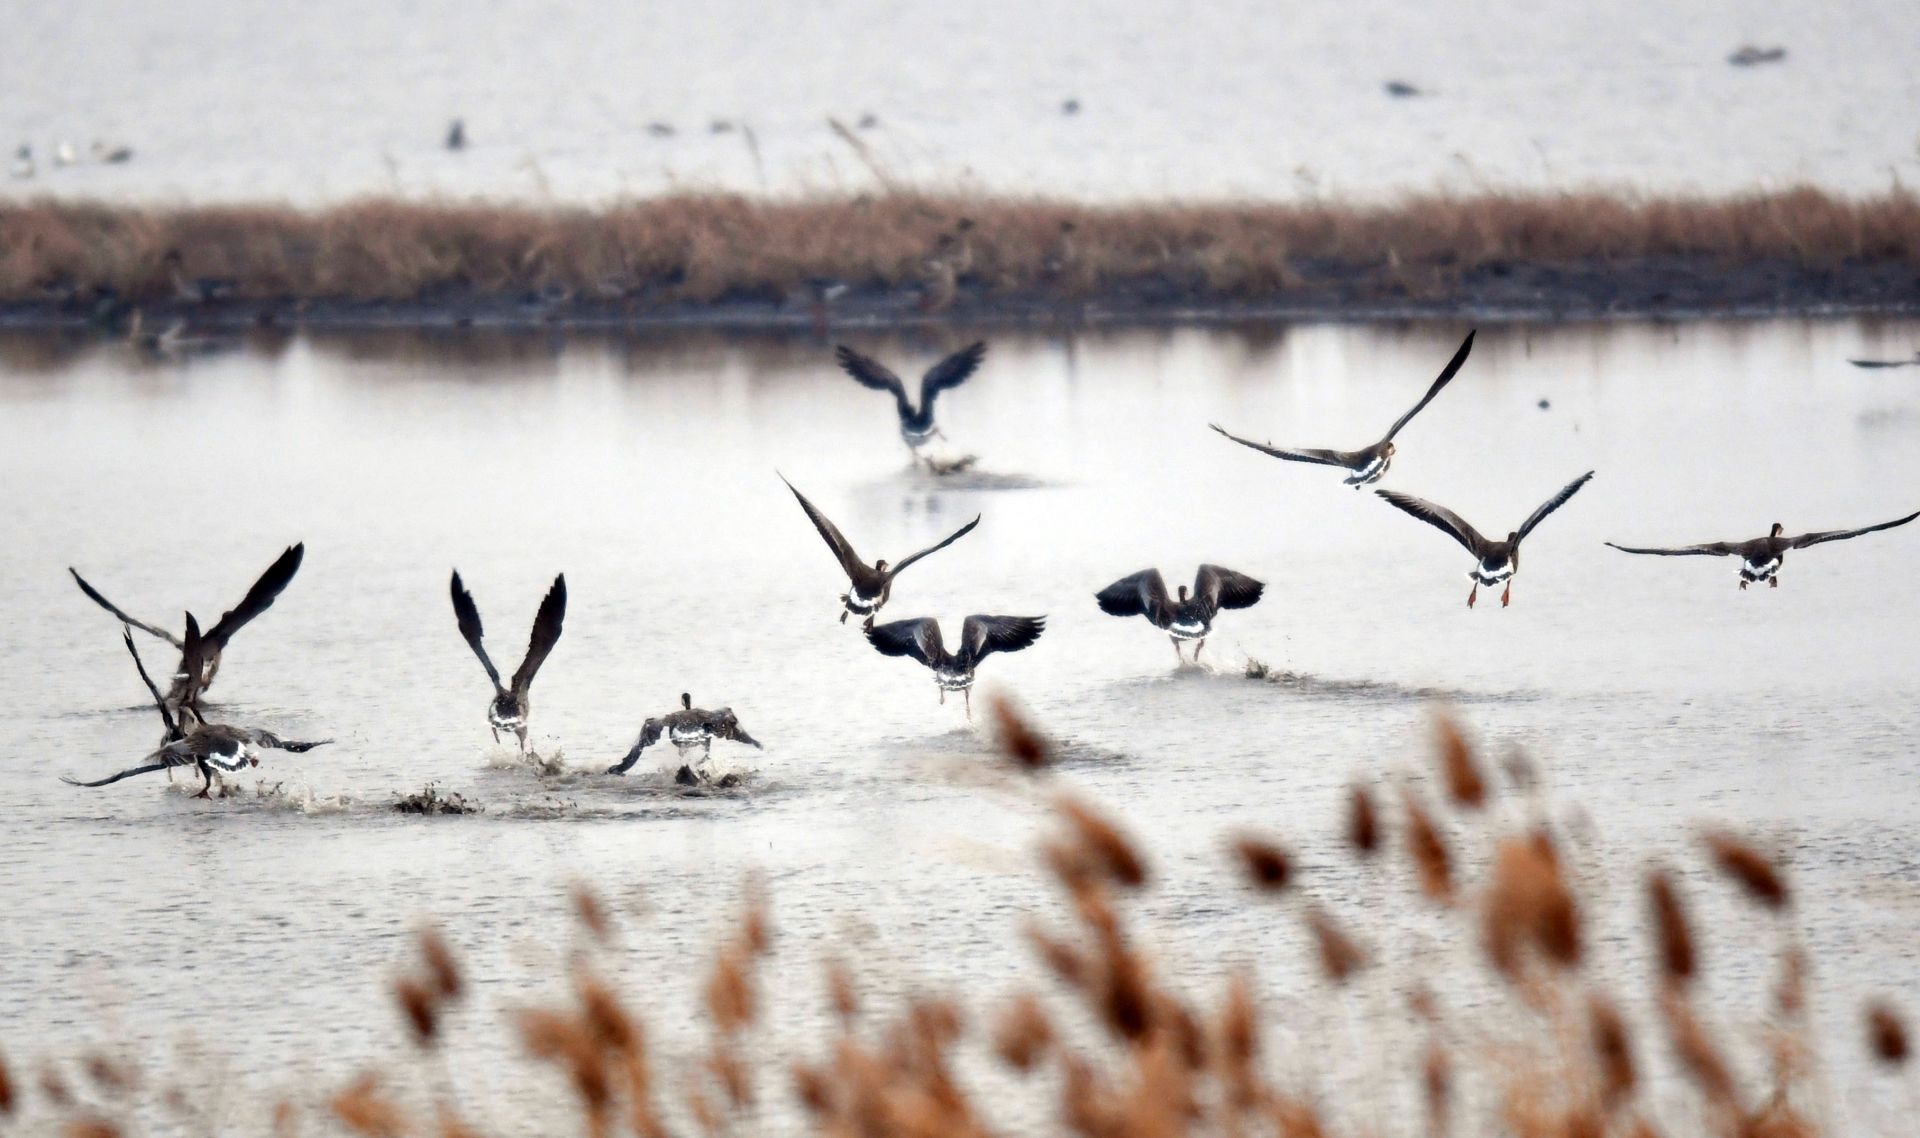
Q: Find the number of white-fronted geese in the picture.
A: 12